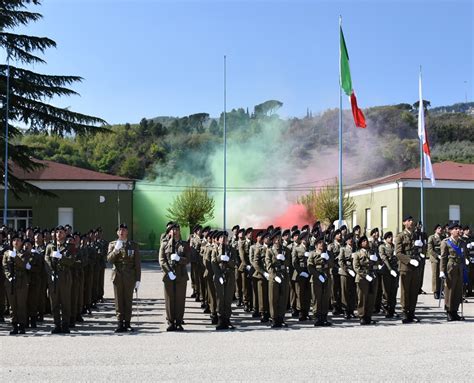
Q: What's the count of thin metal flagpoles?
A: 4